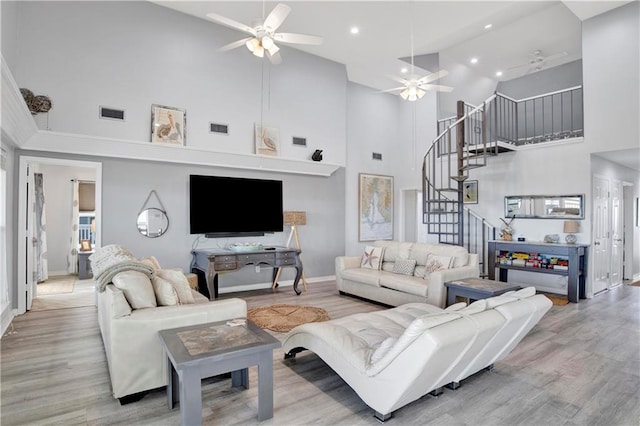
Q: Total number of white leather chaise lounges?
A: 2